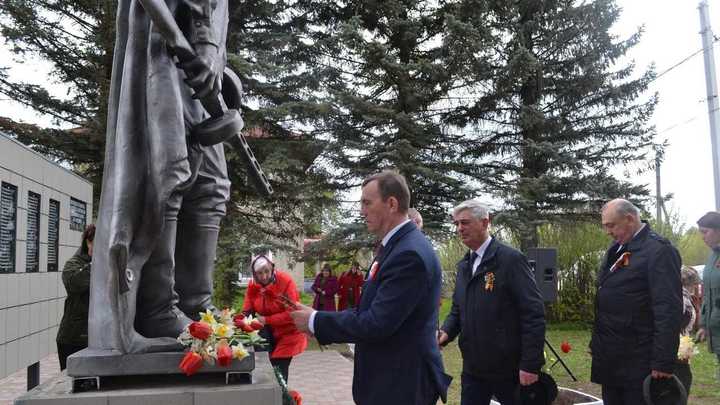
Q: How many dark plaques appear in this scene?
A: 4